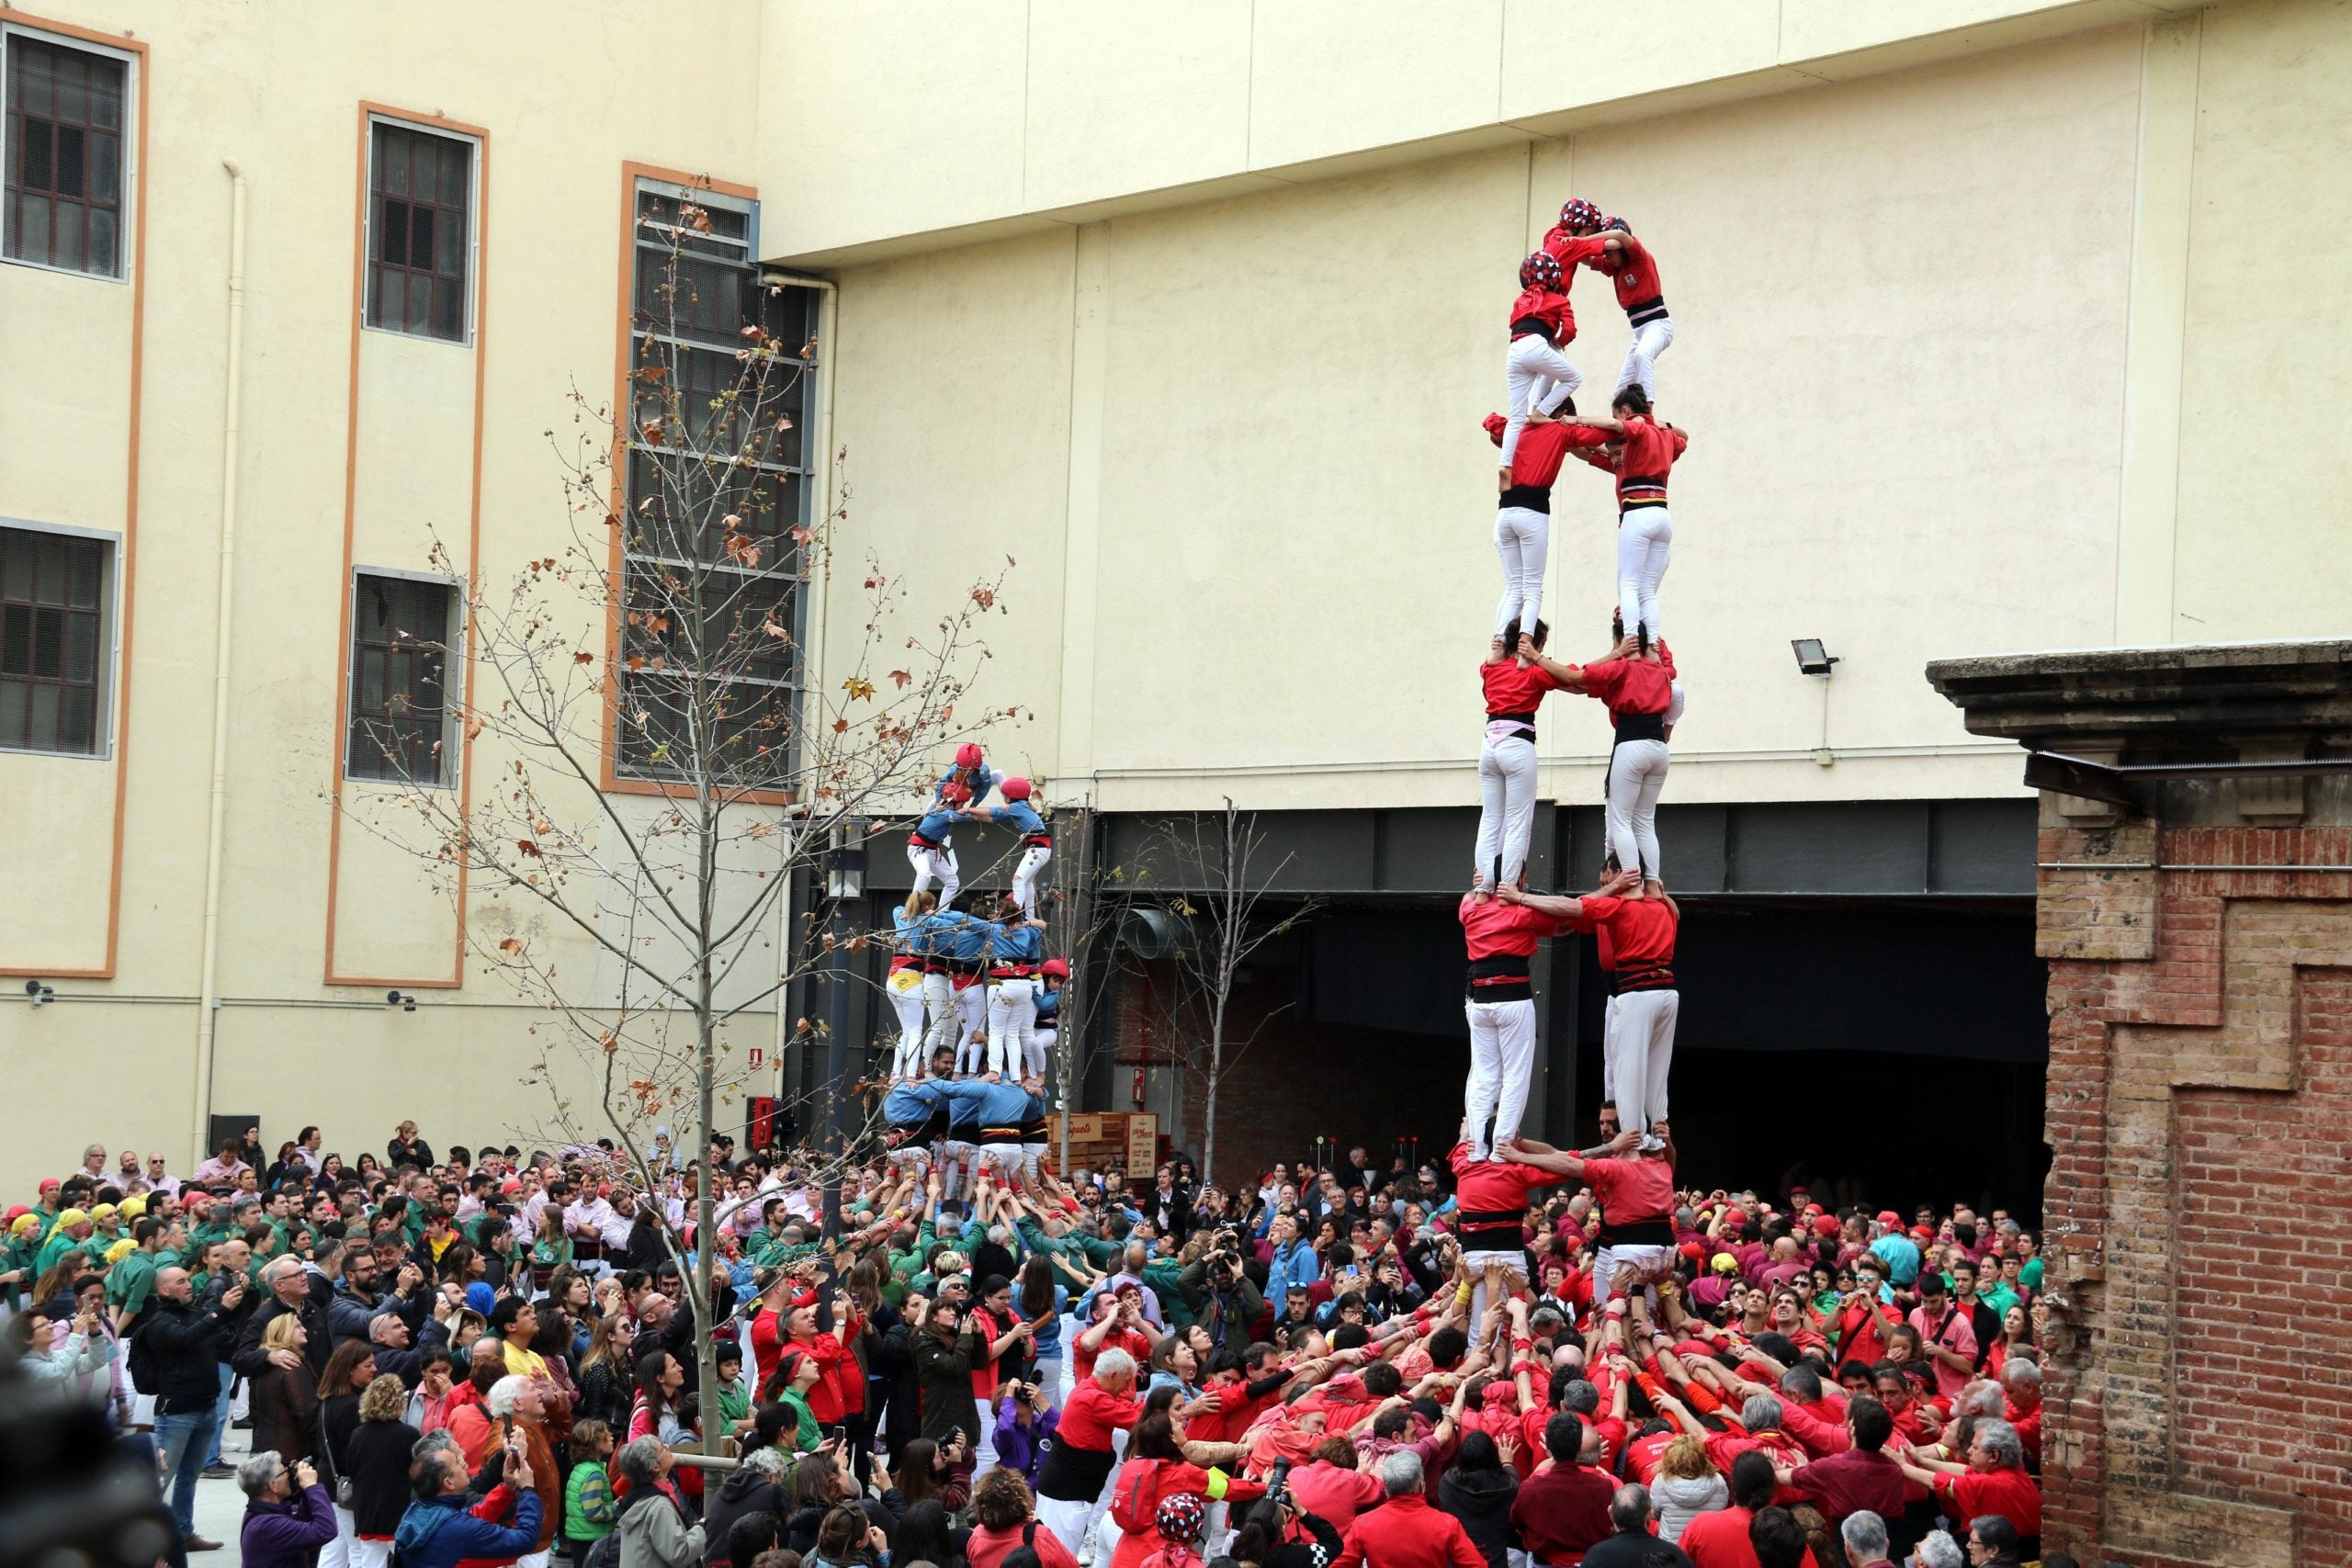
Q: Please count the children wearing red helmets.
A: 4